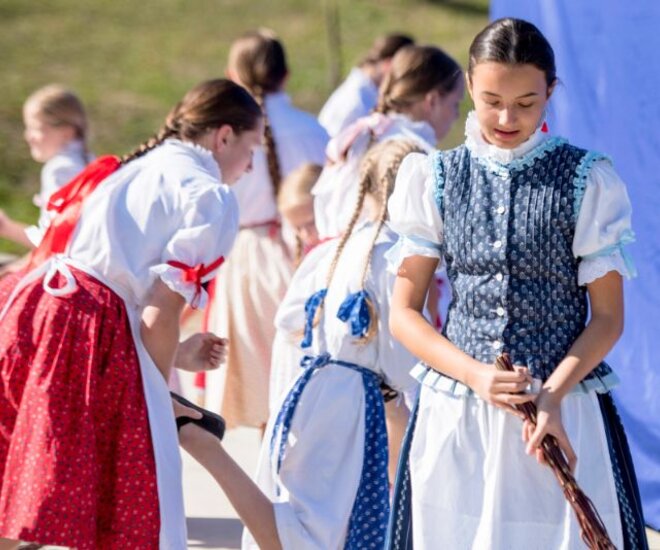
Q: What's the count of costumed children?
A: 8